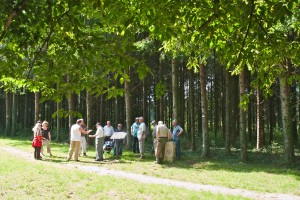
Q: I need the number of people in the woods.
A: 12